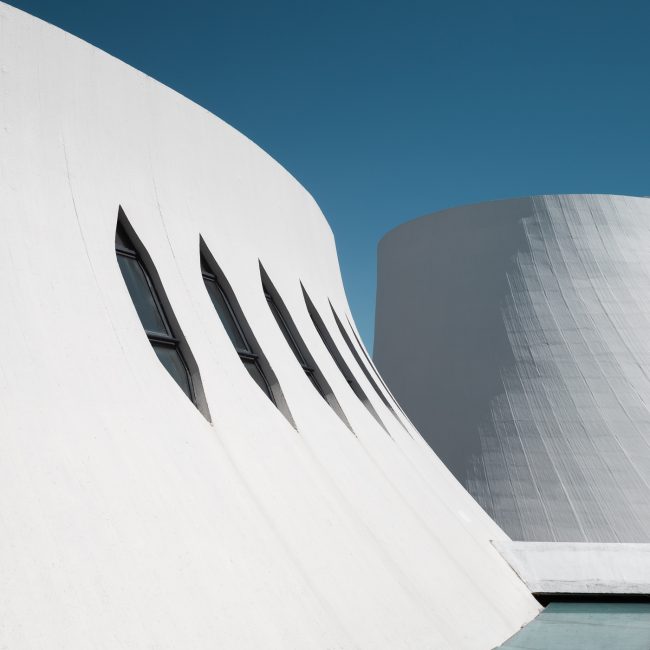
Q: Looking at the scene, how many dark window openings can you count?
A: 6